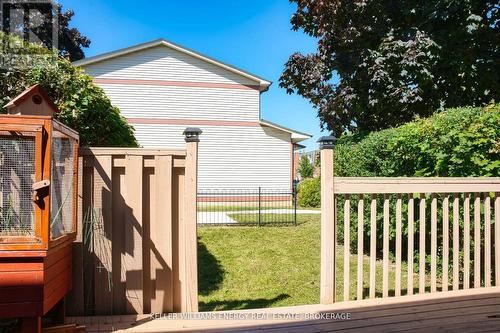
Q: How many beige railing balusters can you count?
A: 14